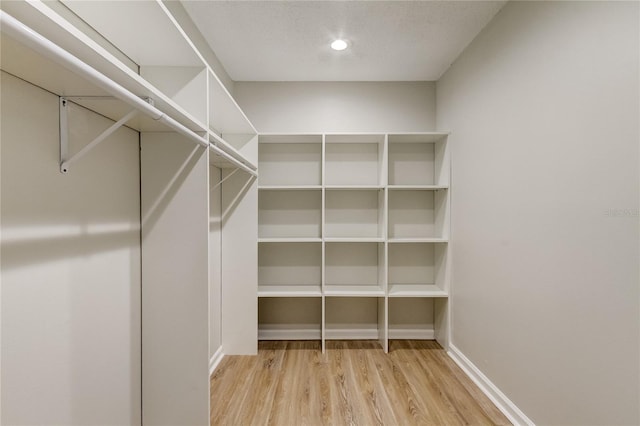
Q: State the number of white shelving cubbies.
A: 12